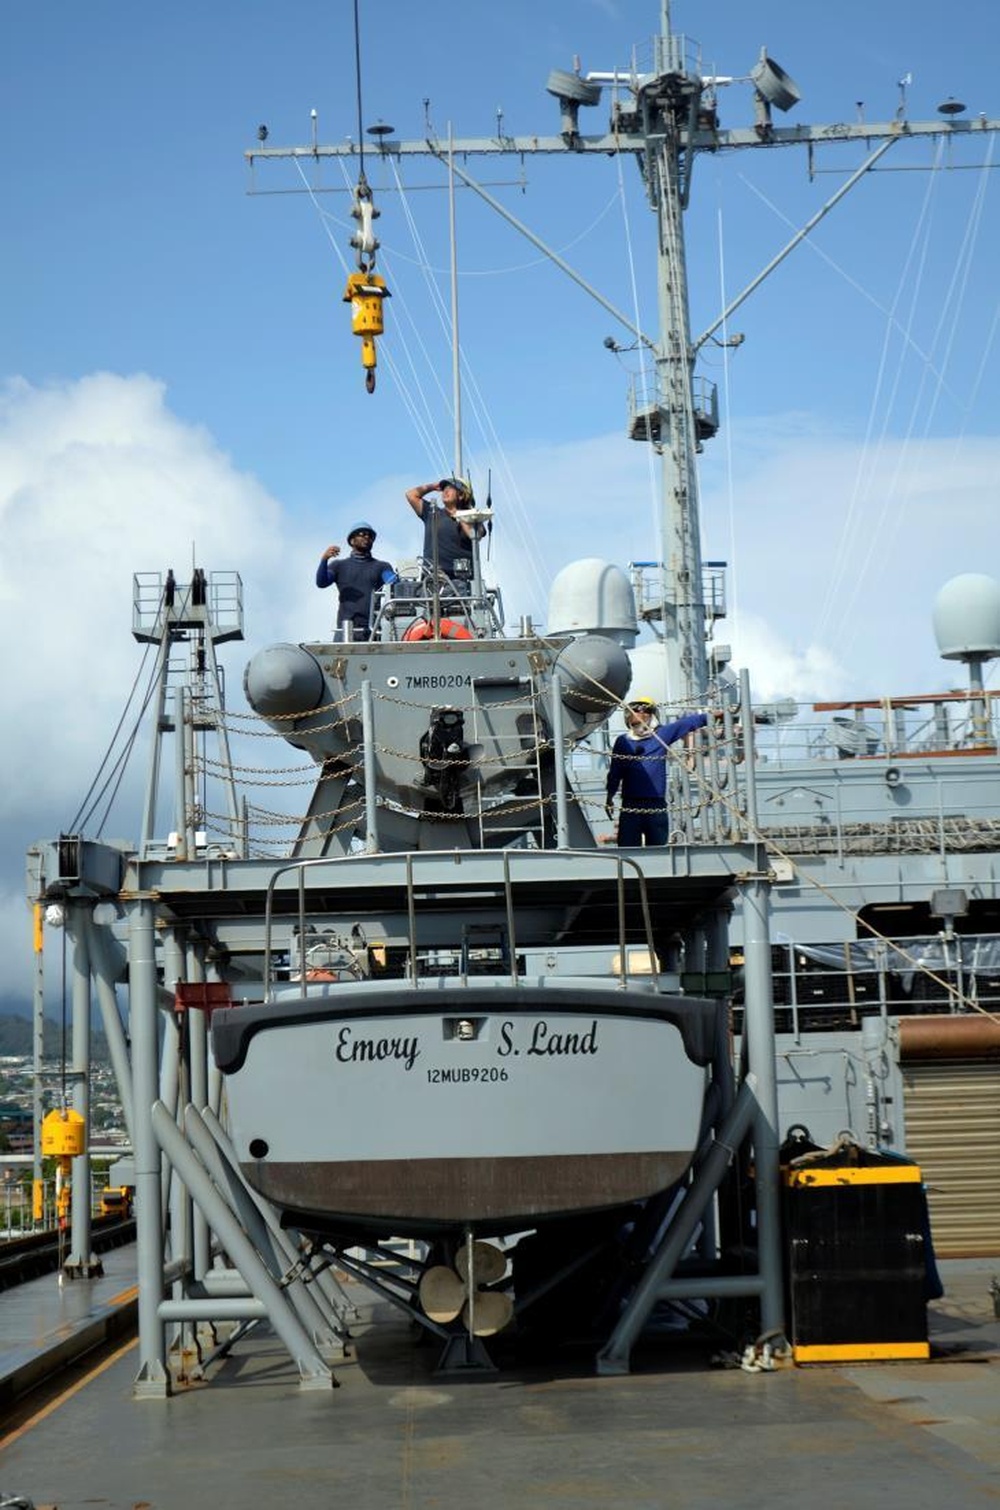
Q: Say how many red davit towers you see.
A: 0